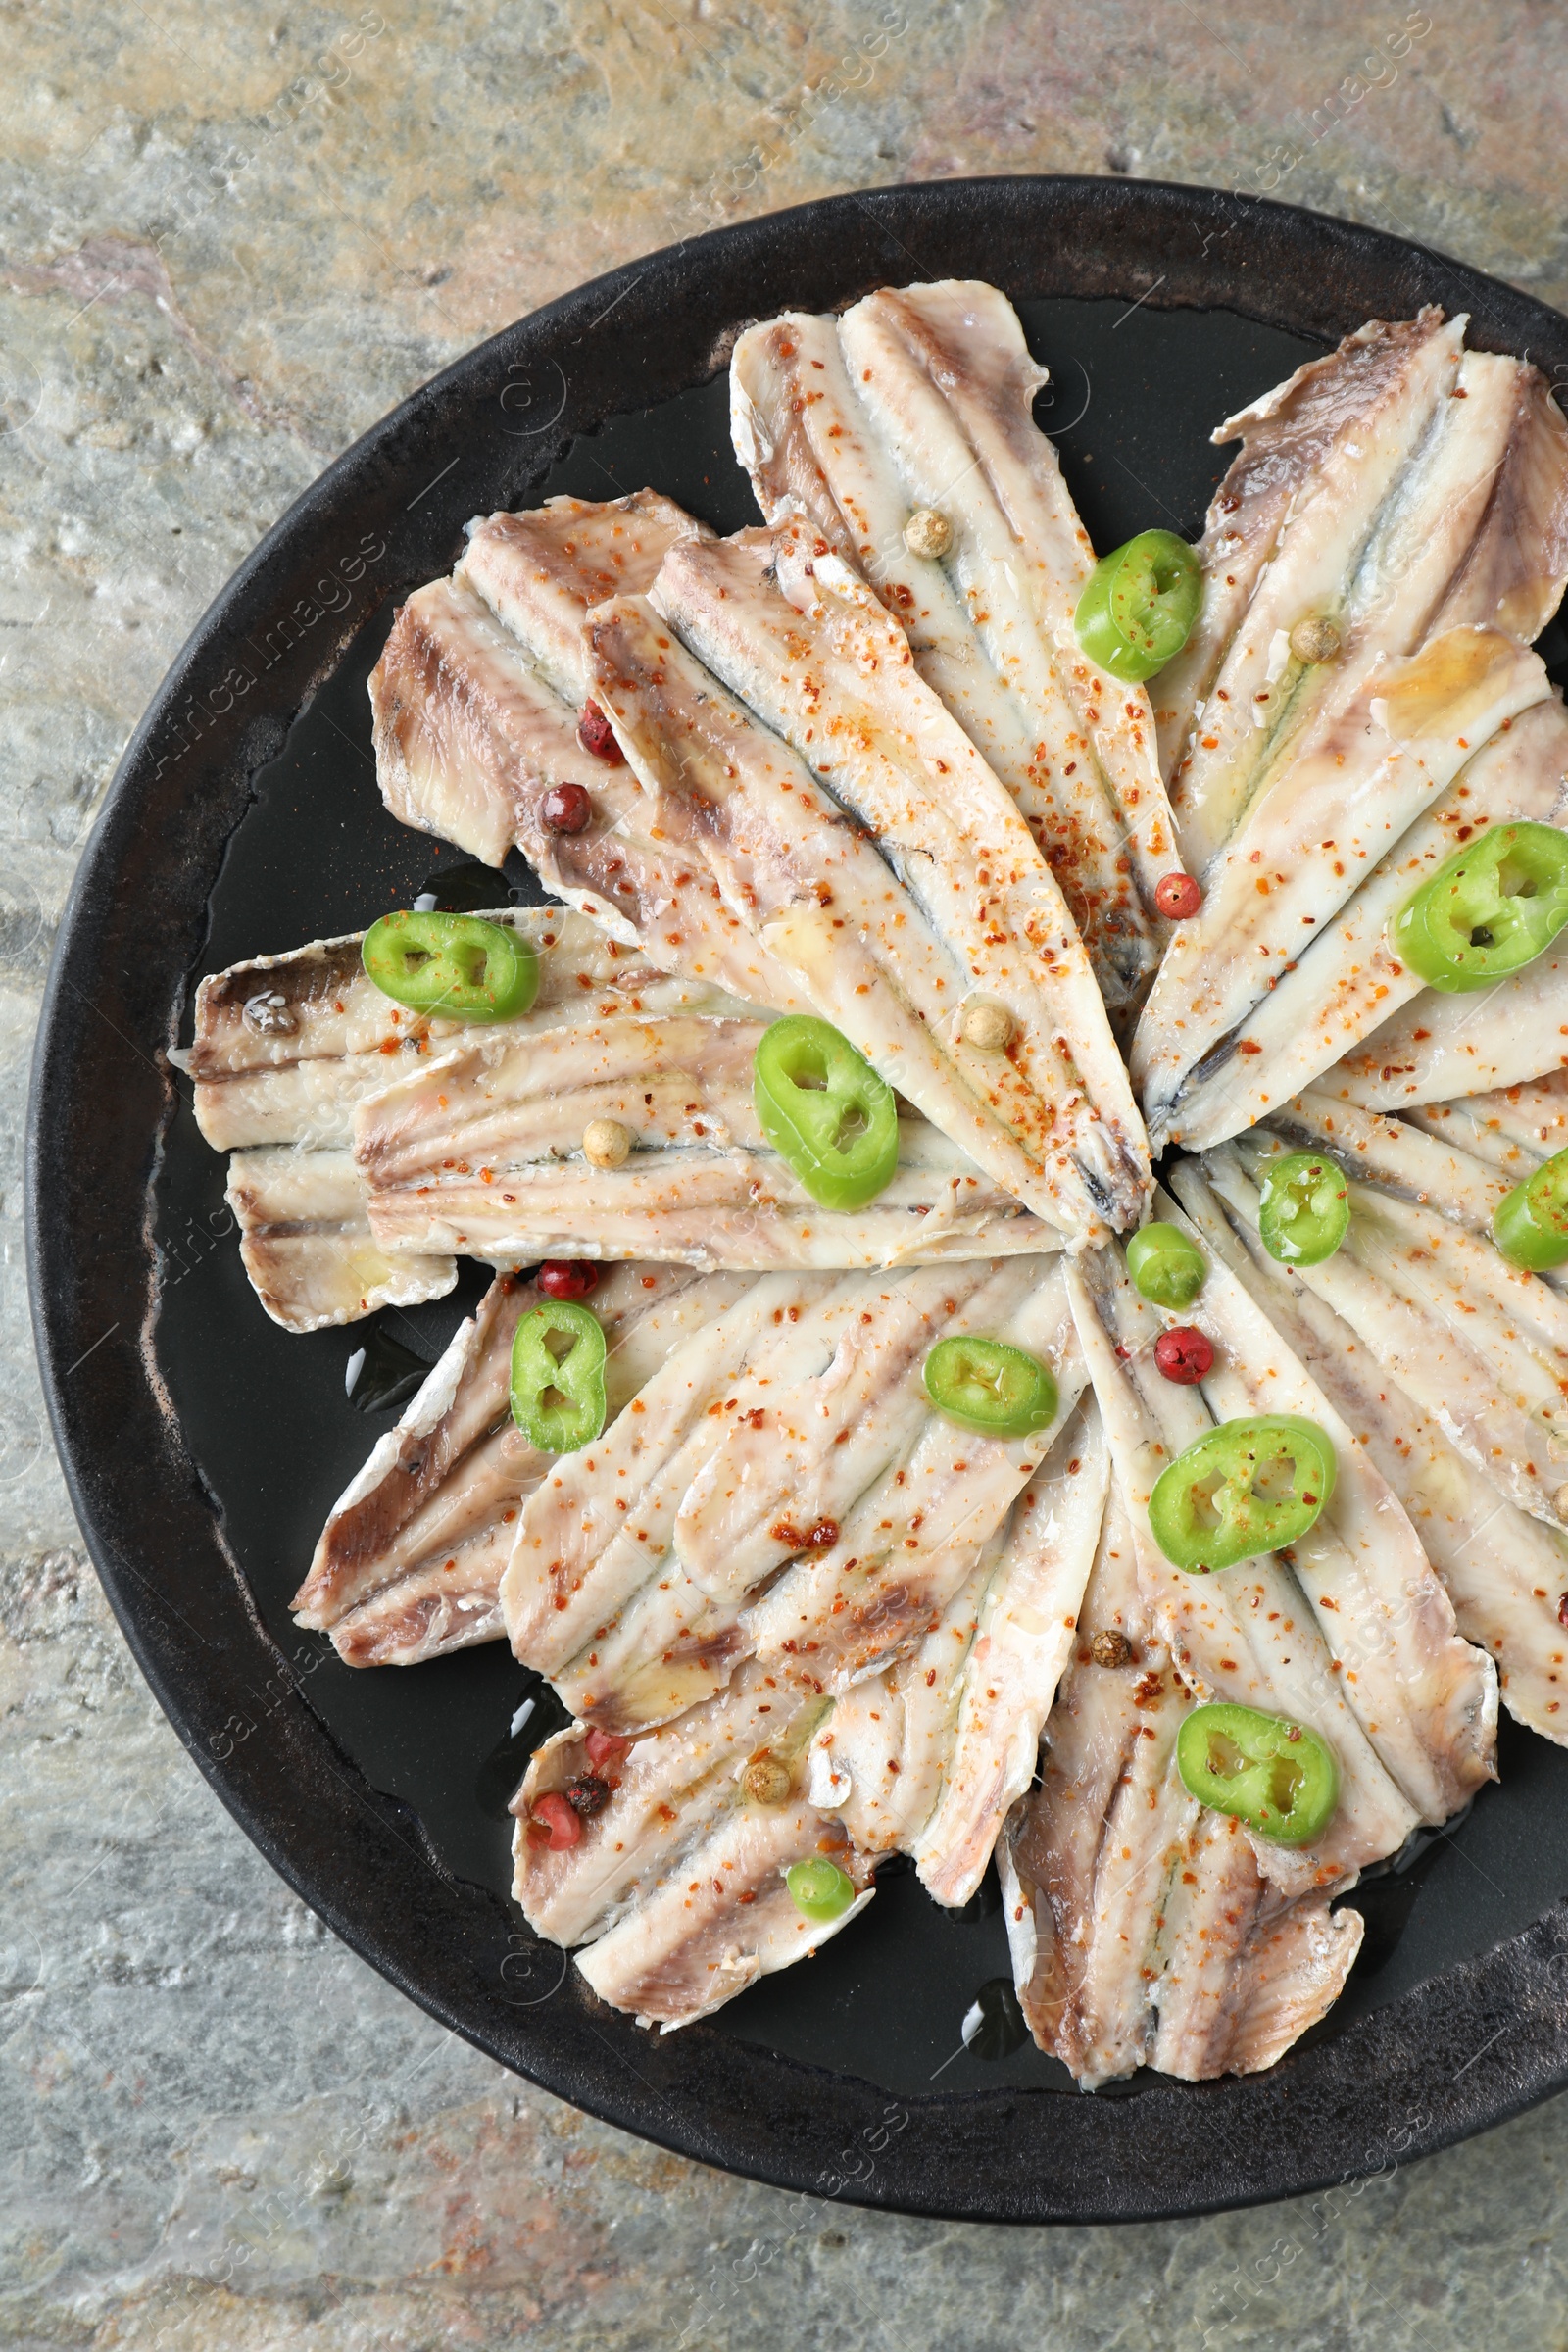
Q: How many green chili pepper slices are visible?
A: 12